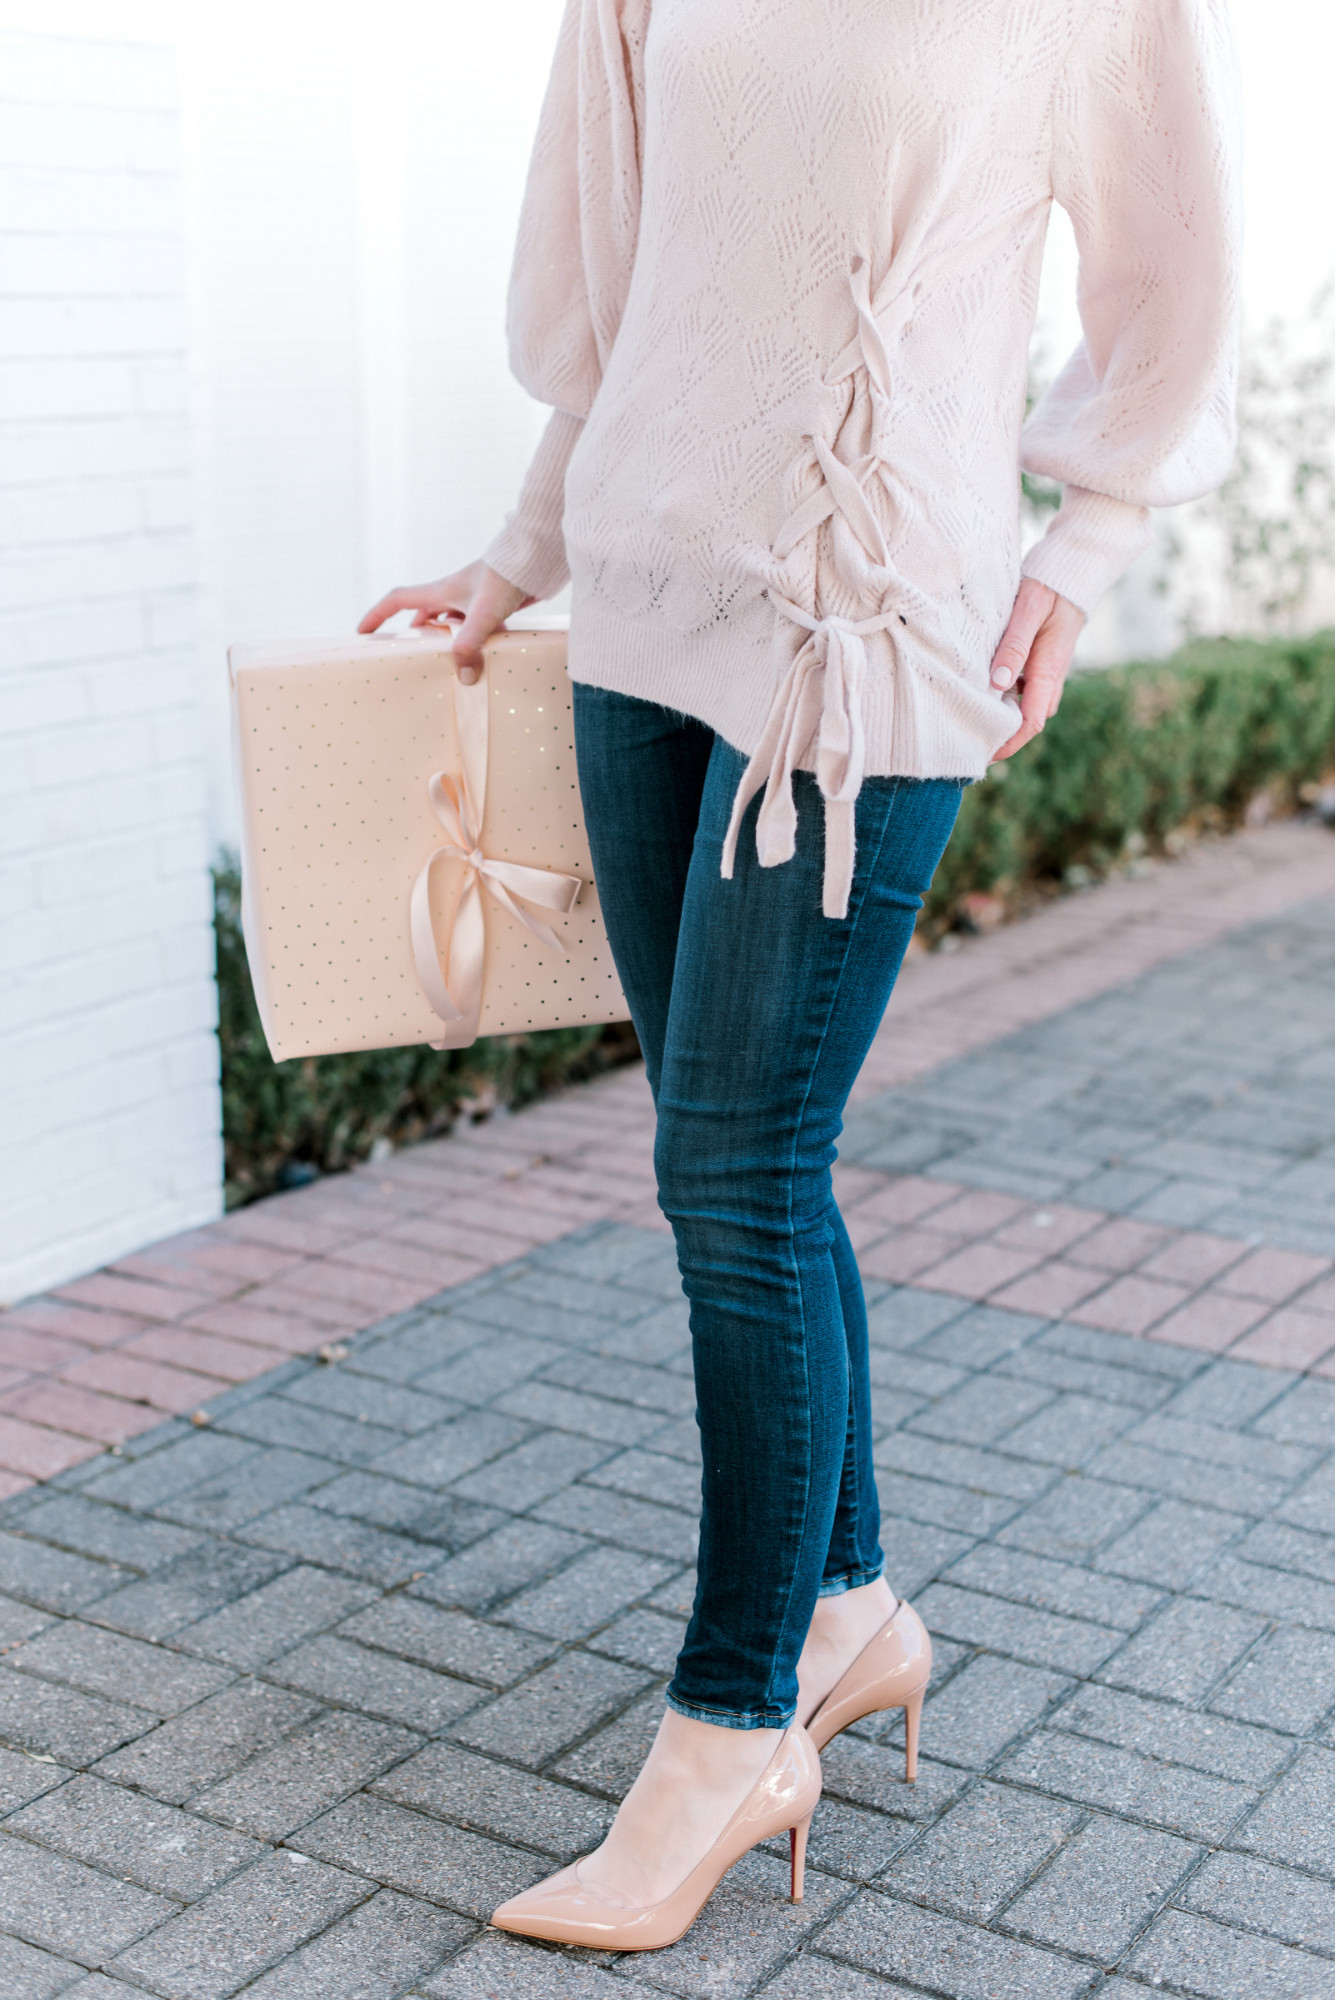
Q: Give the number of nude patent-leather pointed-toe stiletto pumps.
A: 2